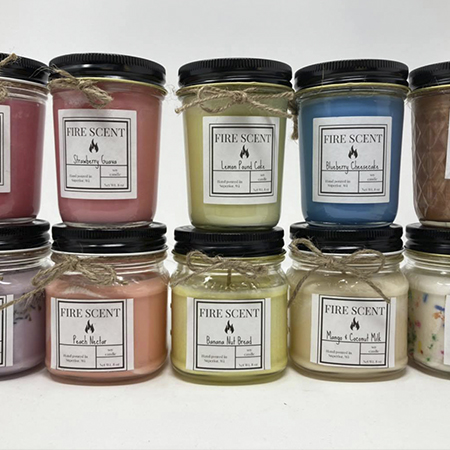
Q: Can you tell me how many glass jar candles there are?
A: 10